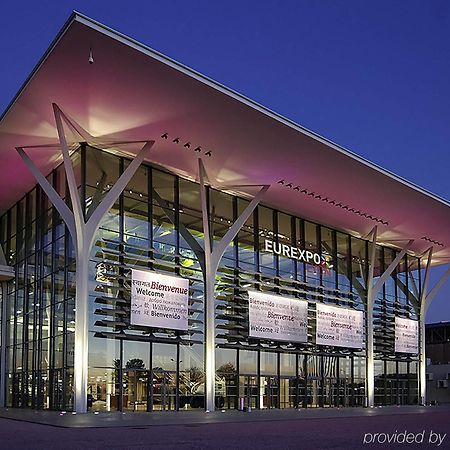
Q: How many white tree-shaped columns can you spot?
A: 4